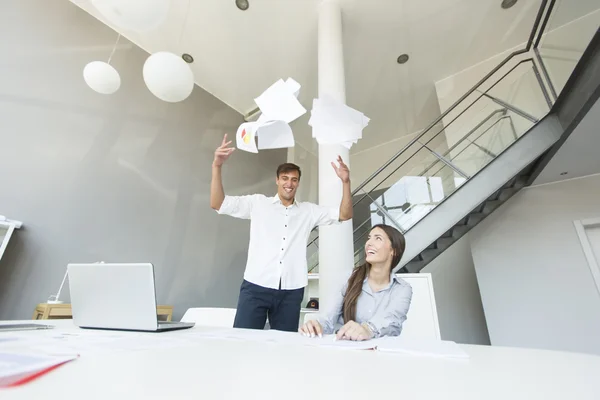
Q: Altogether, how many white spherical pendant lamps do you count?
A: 3